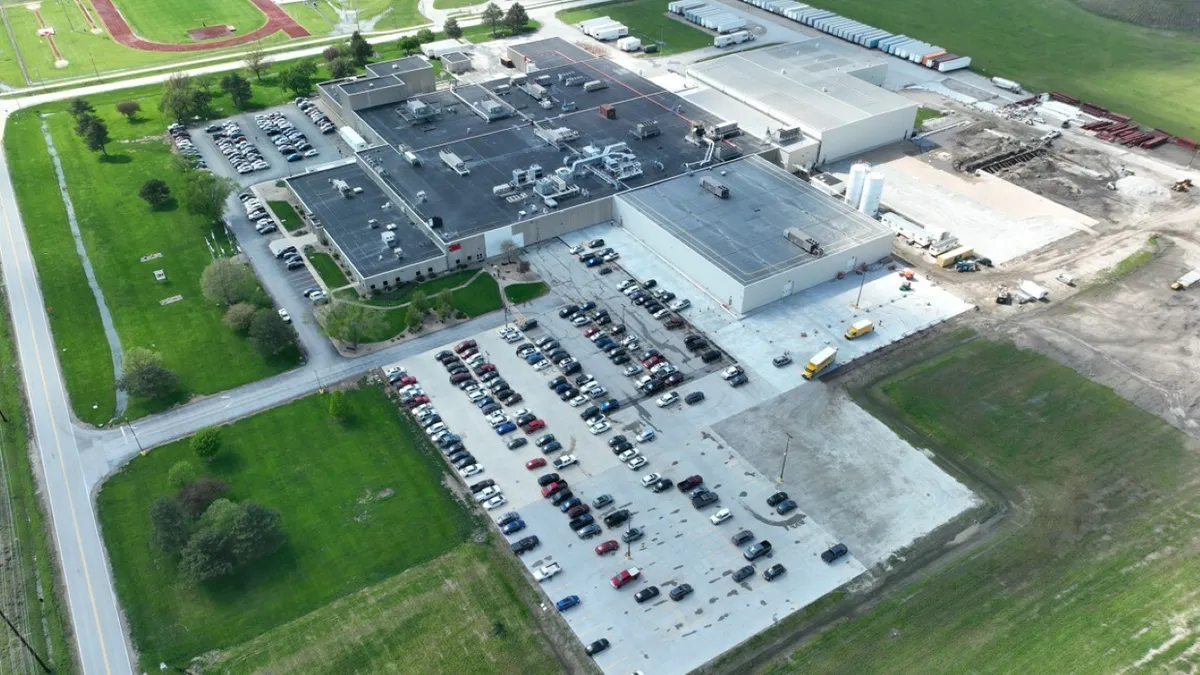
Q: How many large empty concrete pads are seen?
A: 2